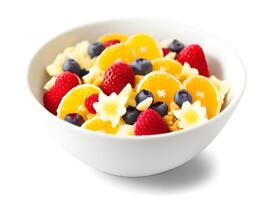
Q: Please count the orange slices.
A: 8